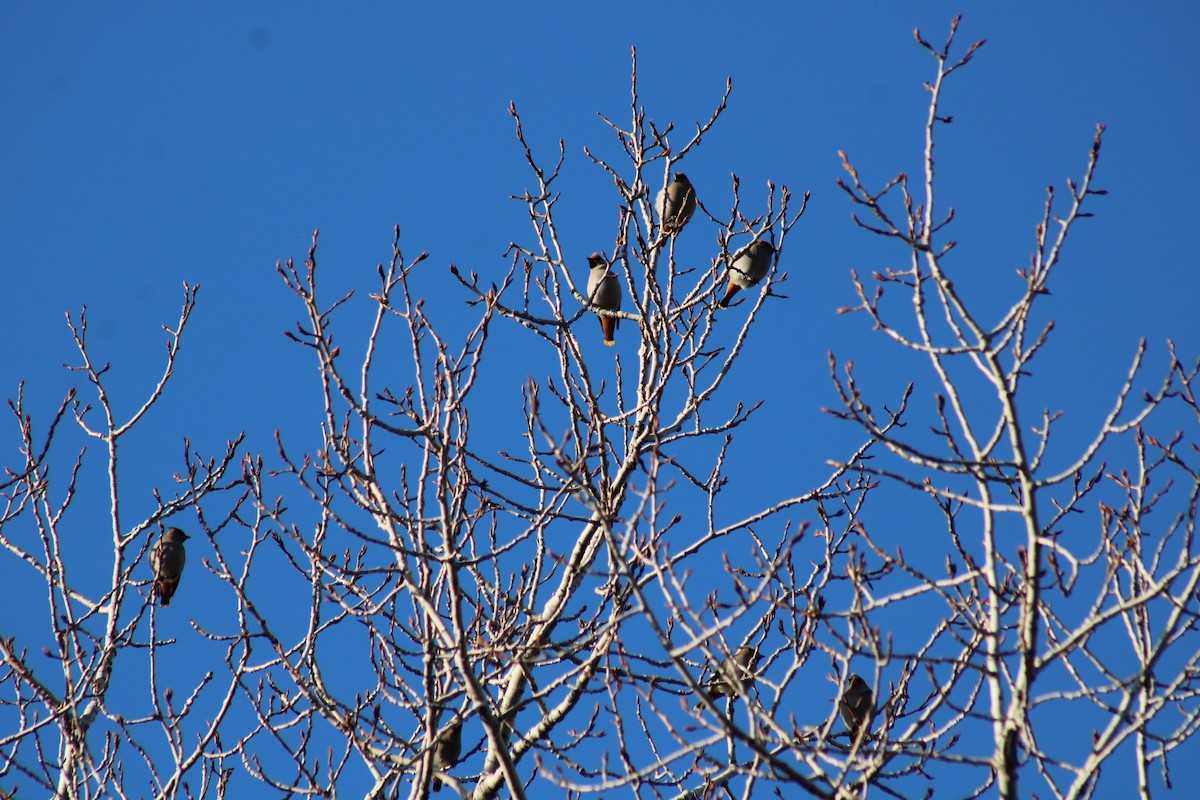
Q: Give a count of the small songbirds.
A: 7